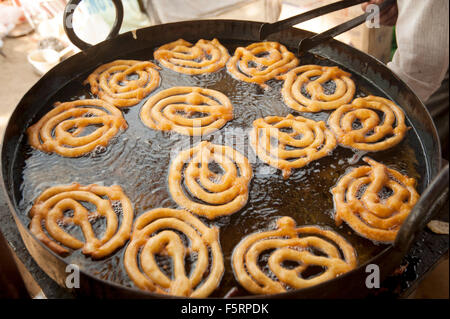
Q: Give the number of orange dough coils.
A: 13